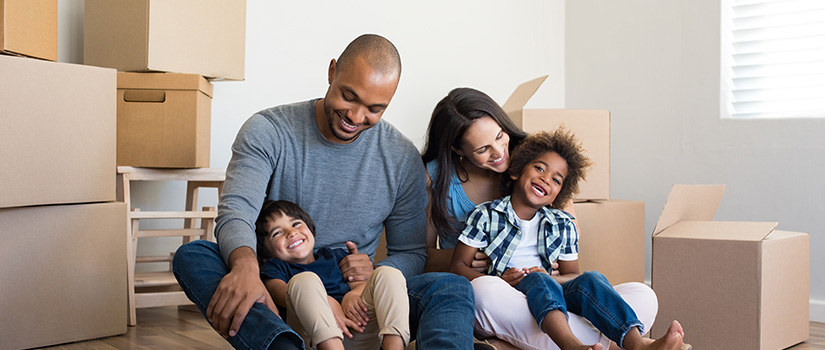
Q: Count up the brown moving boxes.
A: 8